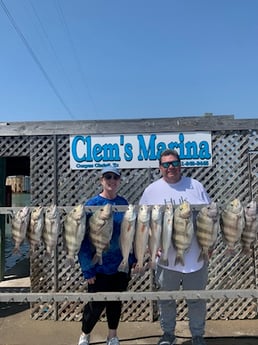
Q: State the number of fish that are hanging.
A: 13